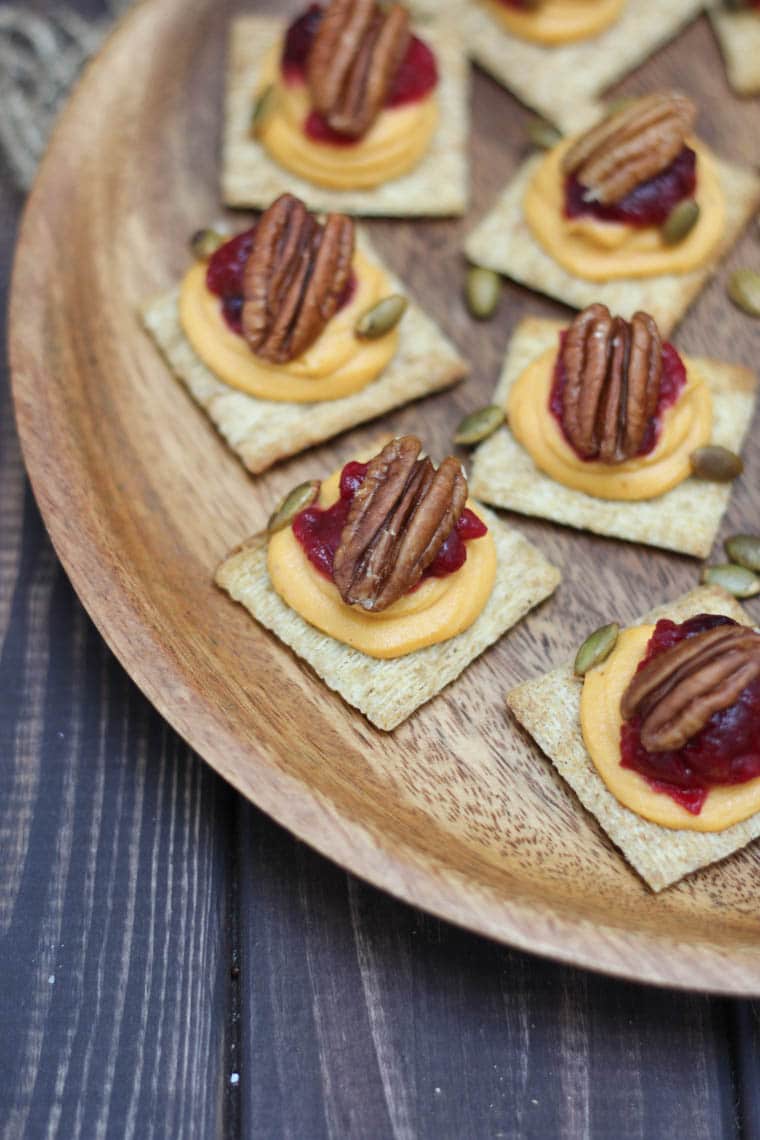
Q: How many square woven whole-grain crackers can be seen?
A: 8